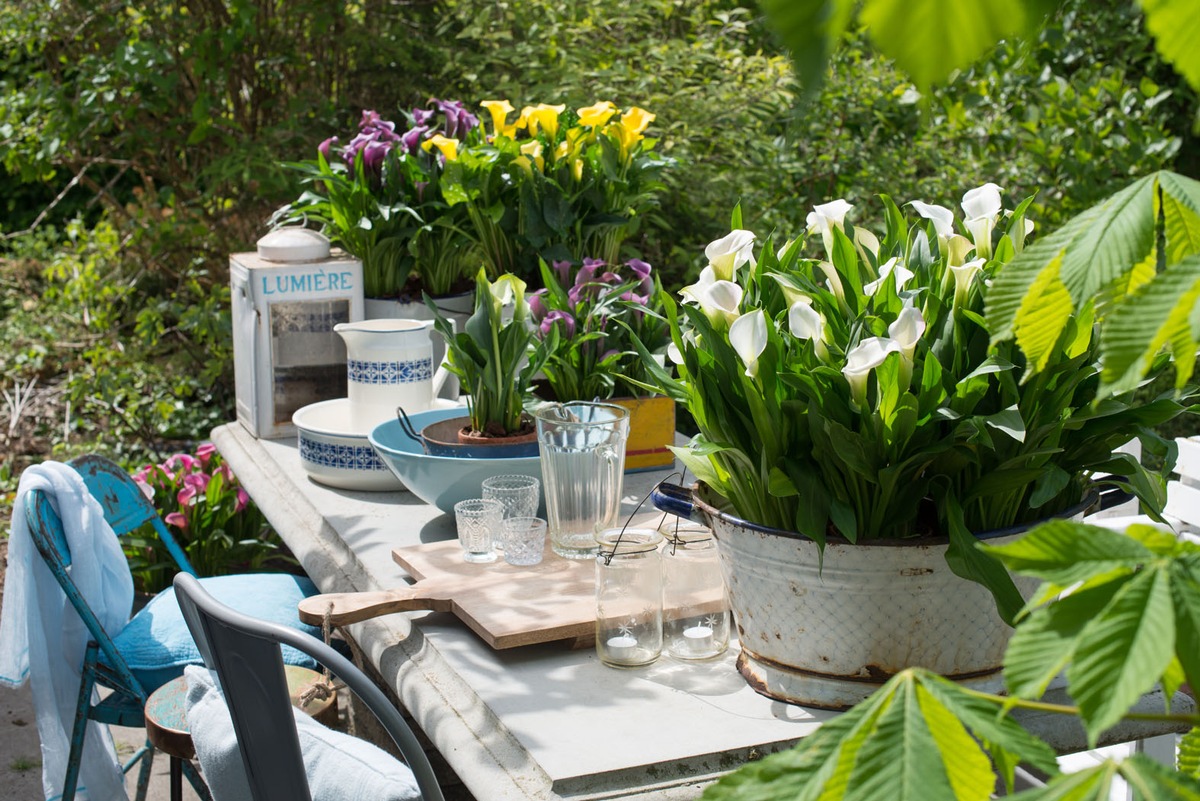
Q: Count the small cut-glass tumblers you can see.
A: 3